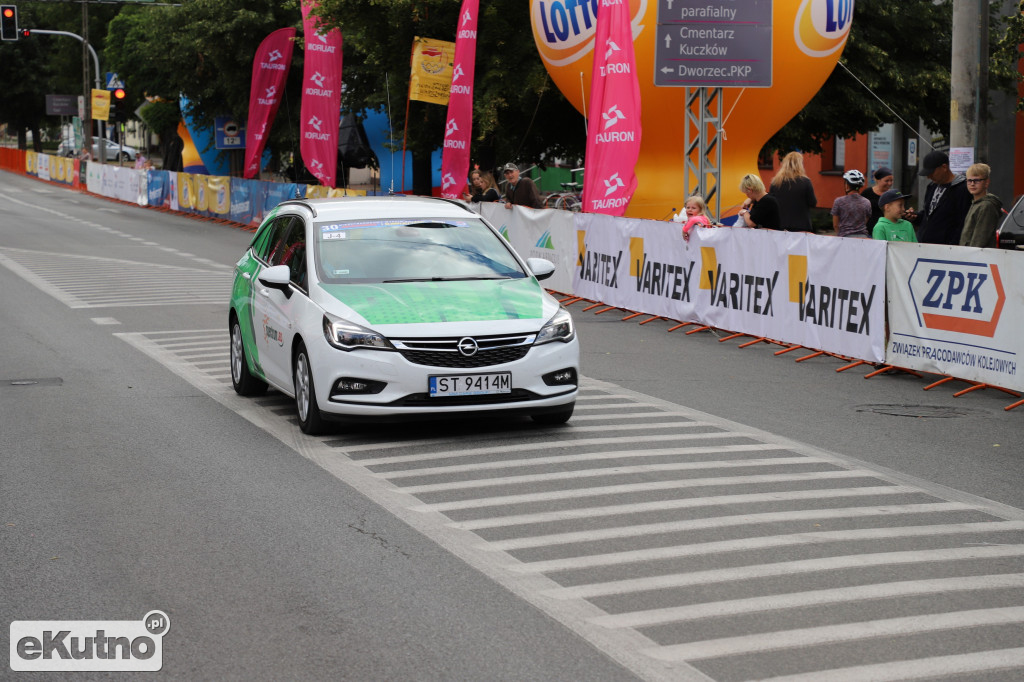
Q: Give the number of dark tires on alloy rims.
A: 2